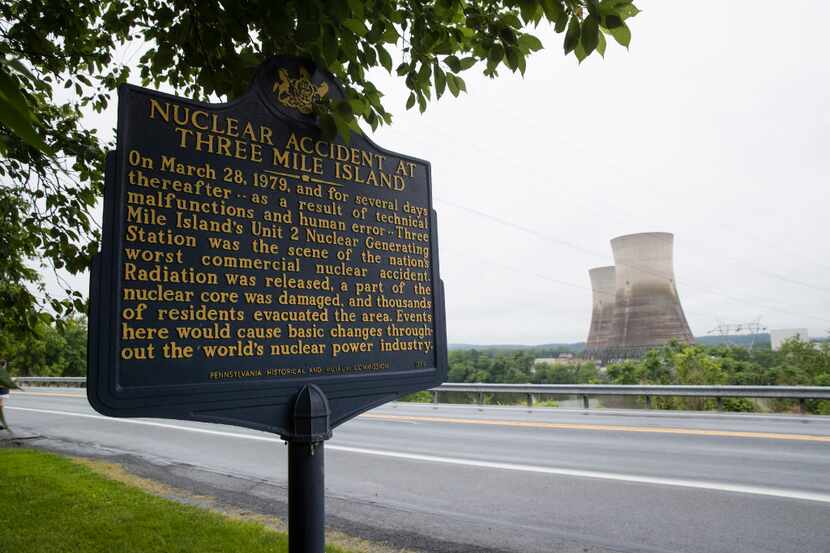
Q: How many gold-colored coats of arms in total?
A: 1